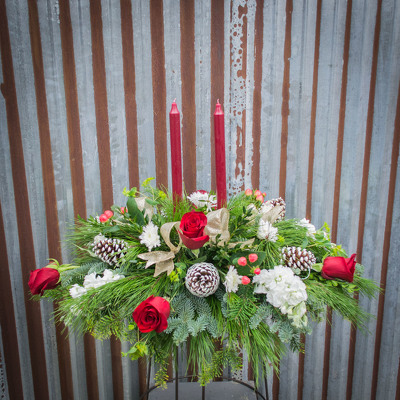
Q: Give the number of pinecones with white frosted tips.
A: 4